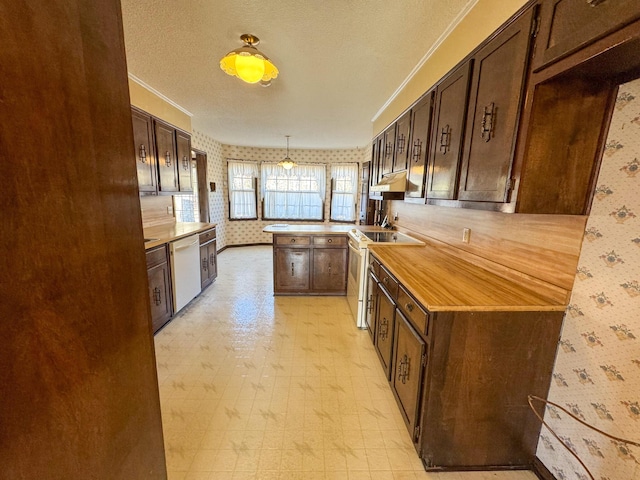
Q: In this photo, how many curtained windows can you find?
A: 3